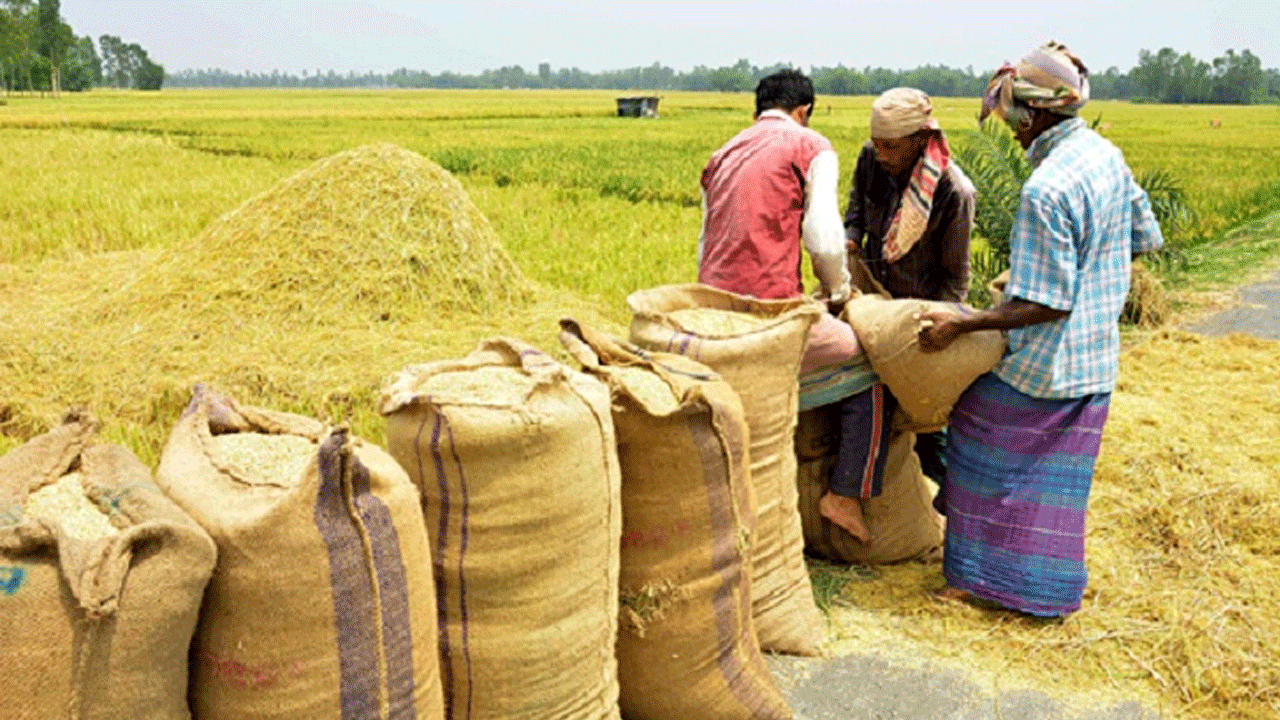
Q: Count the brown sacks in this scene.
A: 7